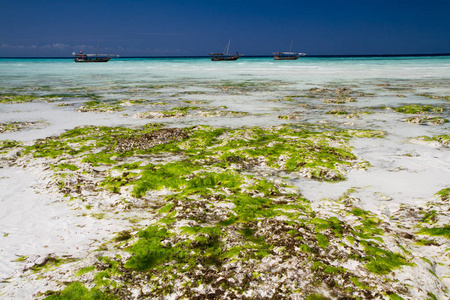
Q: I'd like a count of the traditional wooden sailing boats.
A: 3